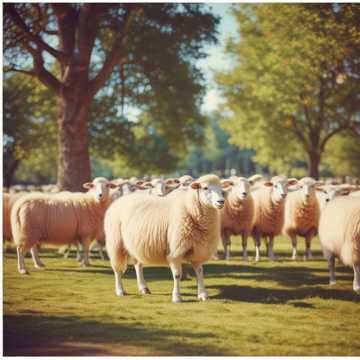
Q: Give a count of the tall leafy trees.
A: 2